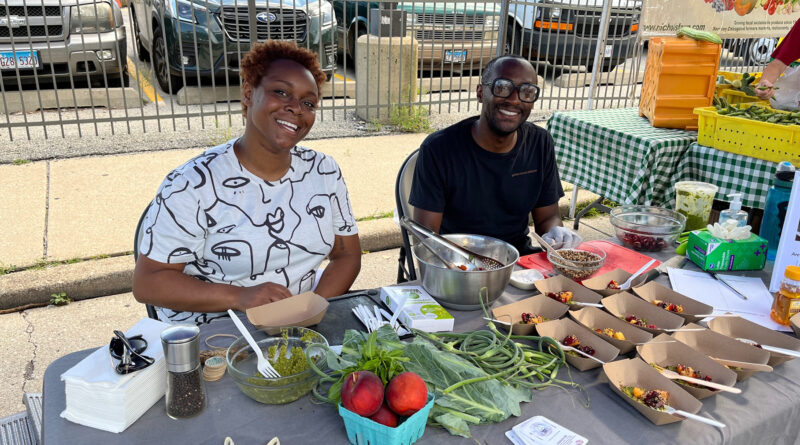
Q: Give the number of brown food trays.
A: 13